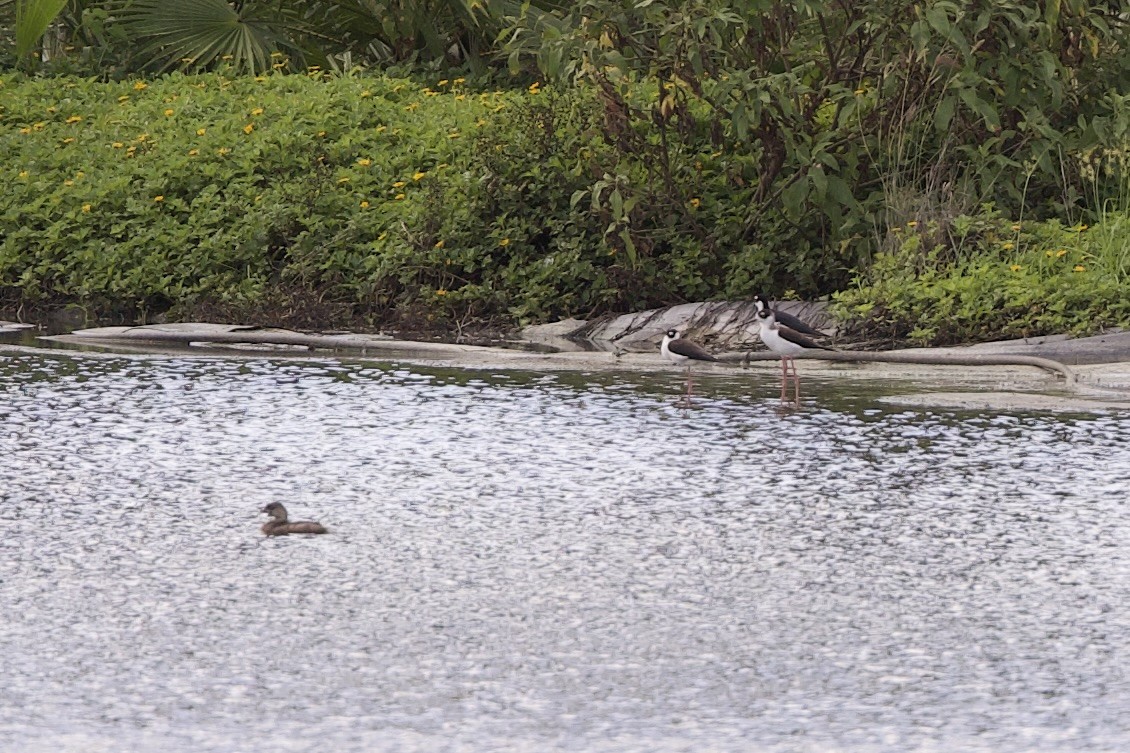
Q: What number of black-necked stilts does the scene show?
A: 3